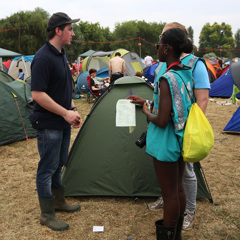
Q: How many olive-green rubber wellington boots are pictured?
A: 2